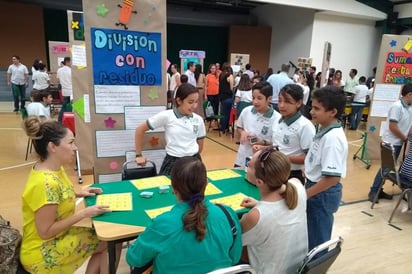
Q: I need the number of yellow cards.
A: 6